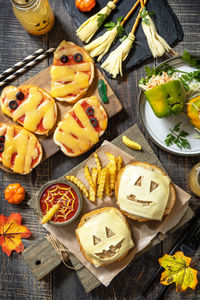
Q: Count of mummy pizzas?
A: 4